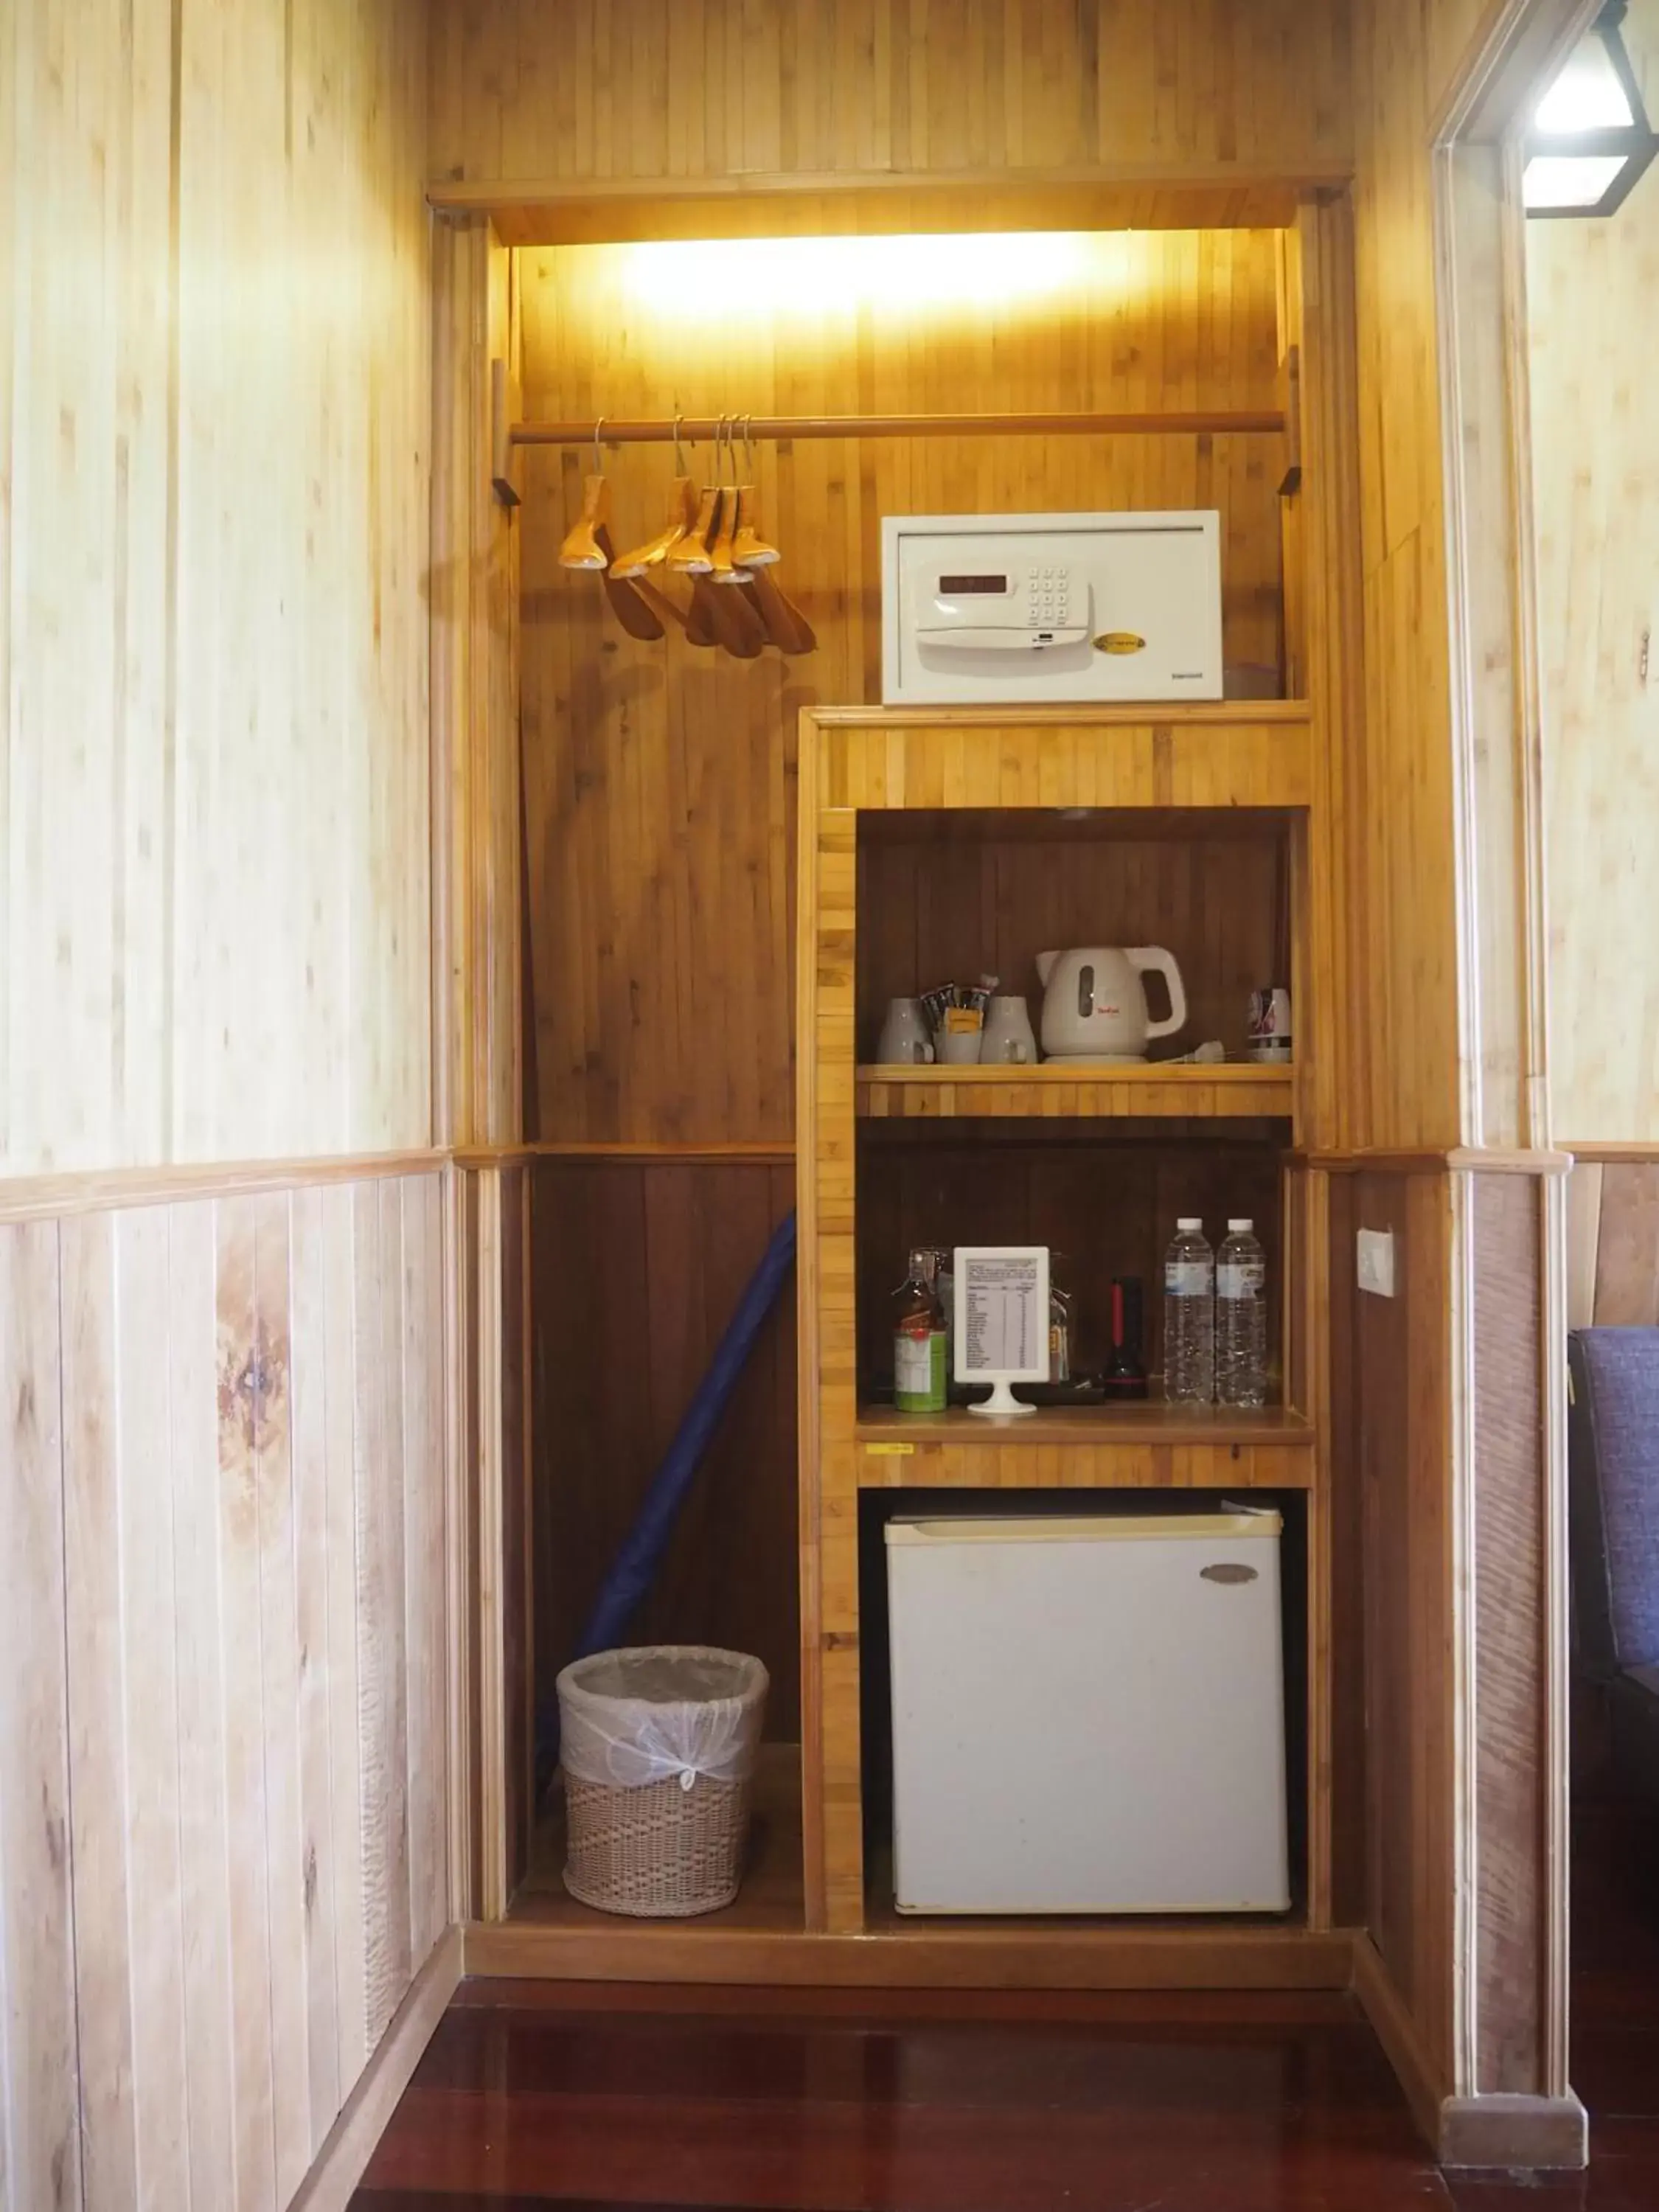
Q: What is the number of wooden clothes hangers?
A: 5